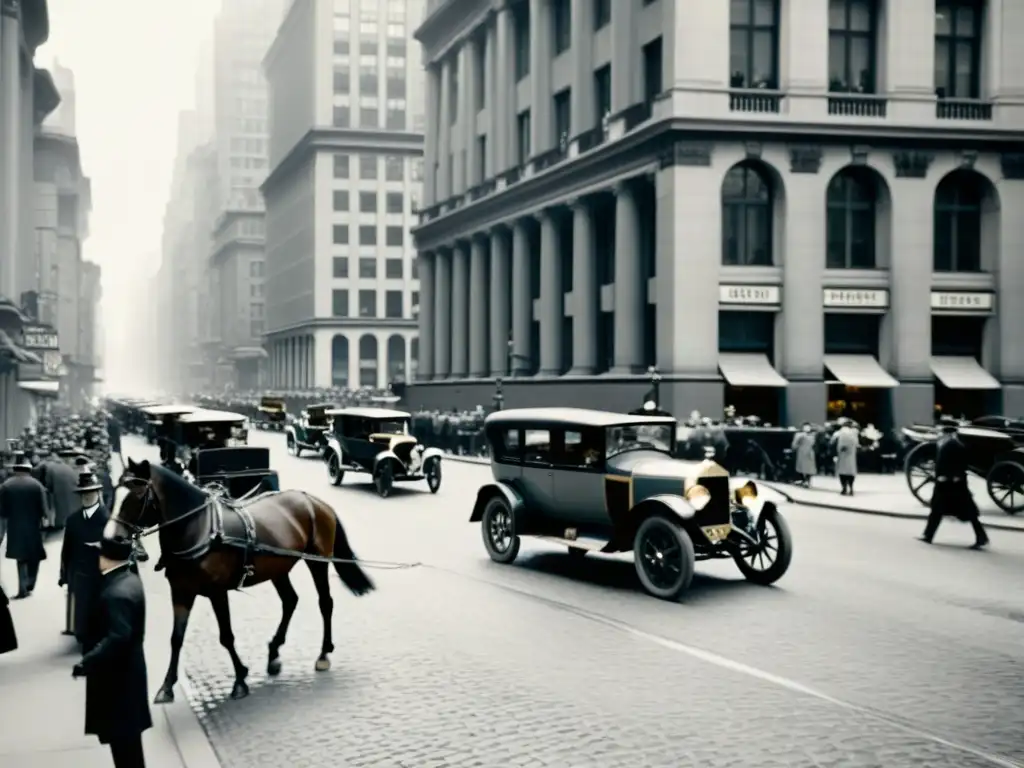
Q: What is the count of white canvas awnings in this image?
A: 3